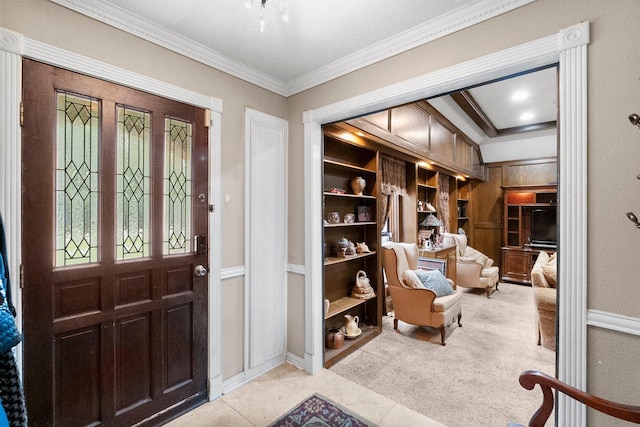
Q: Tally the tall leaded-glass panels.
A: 3